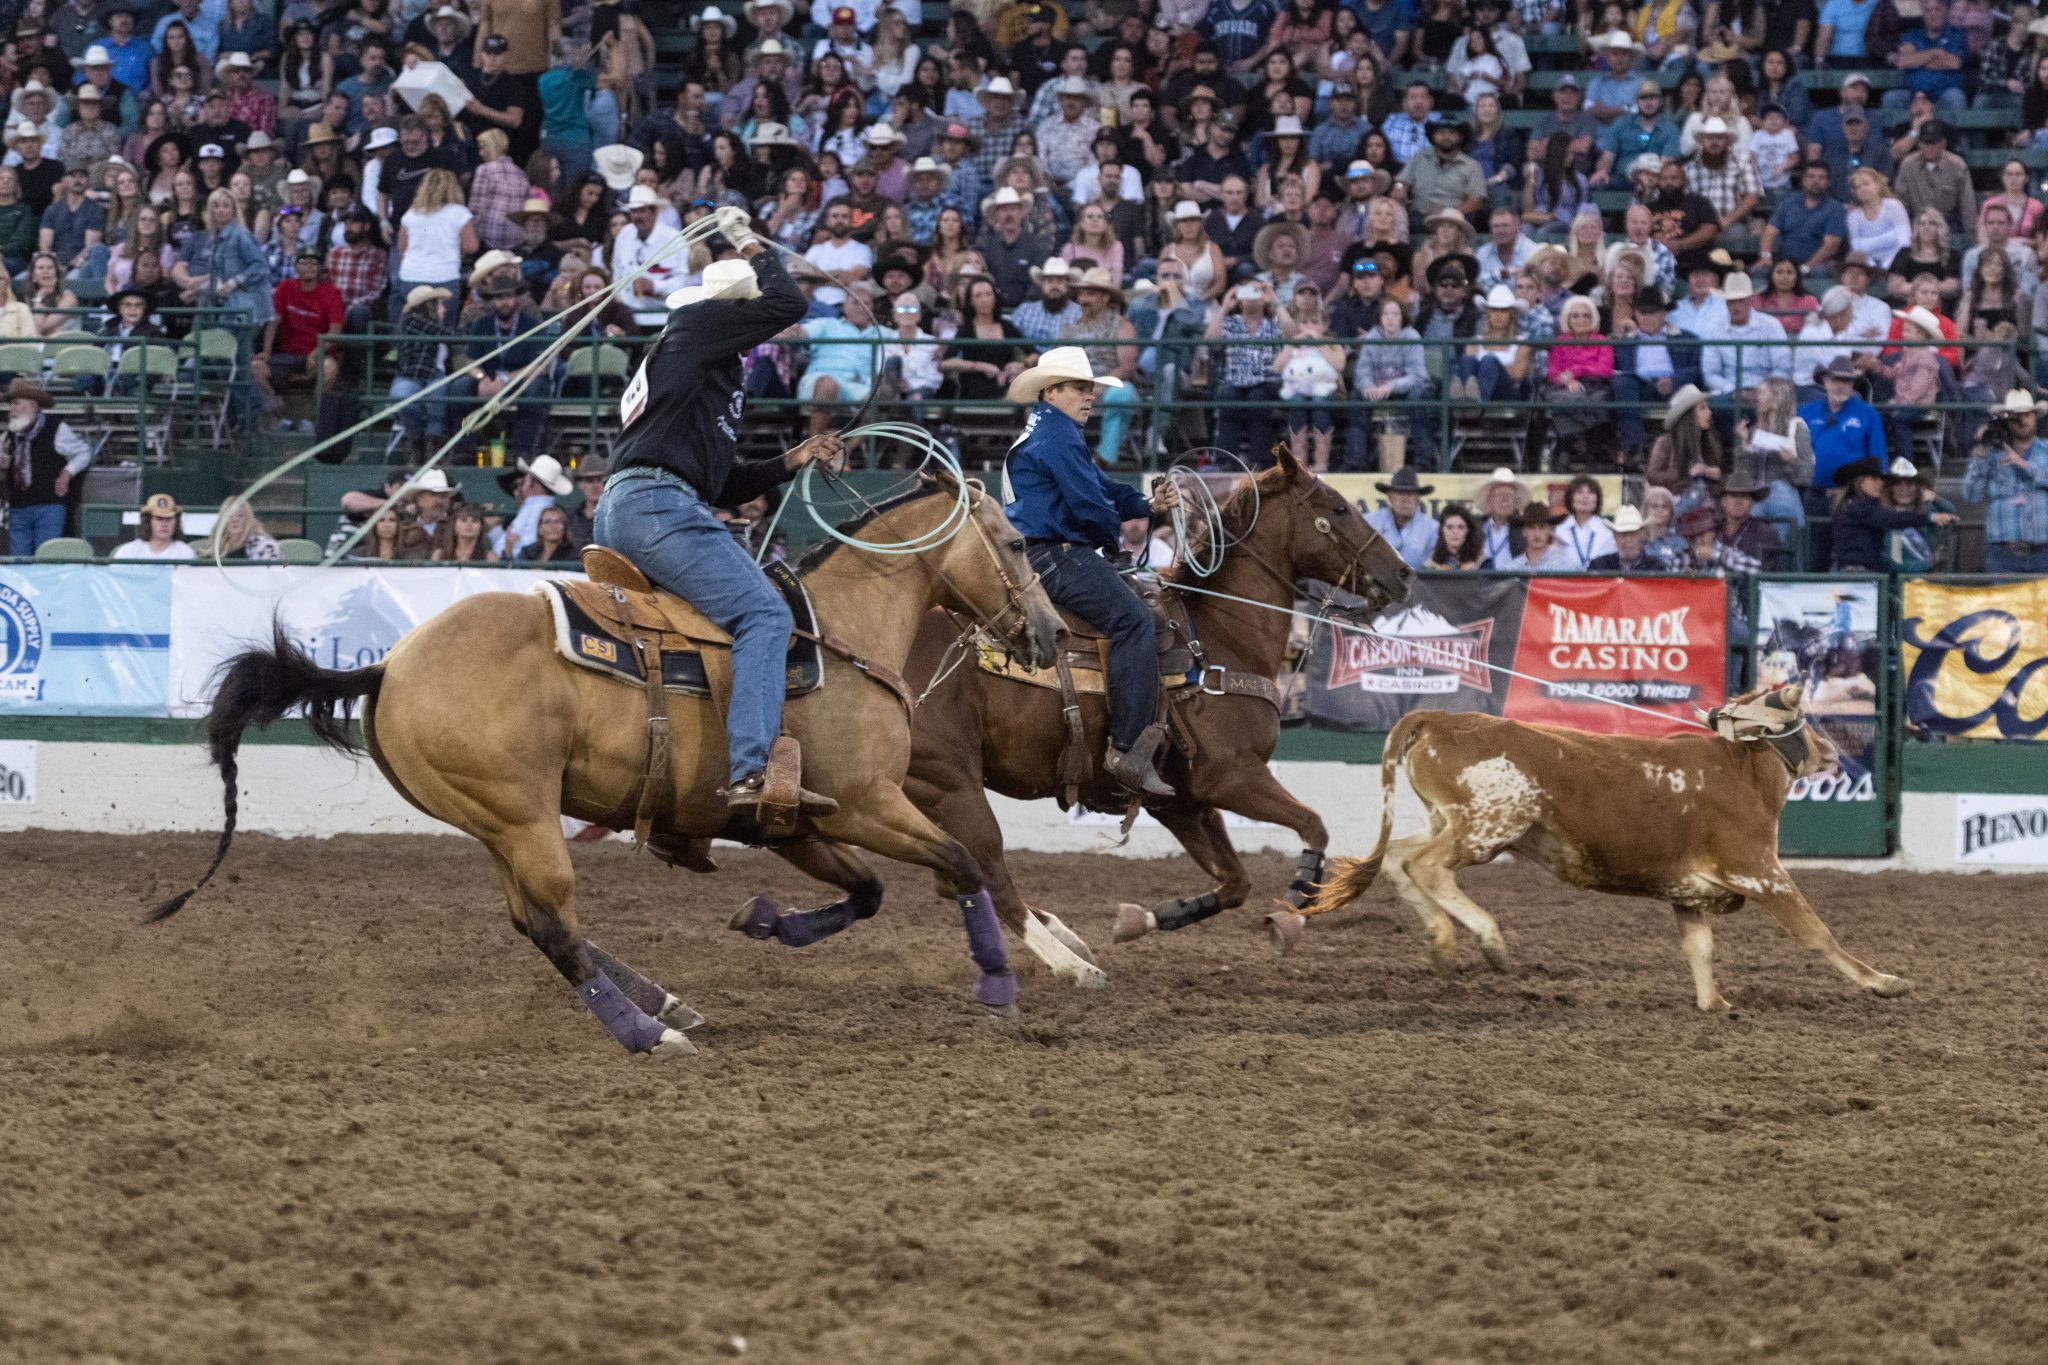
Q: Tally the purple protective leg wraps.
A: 4